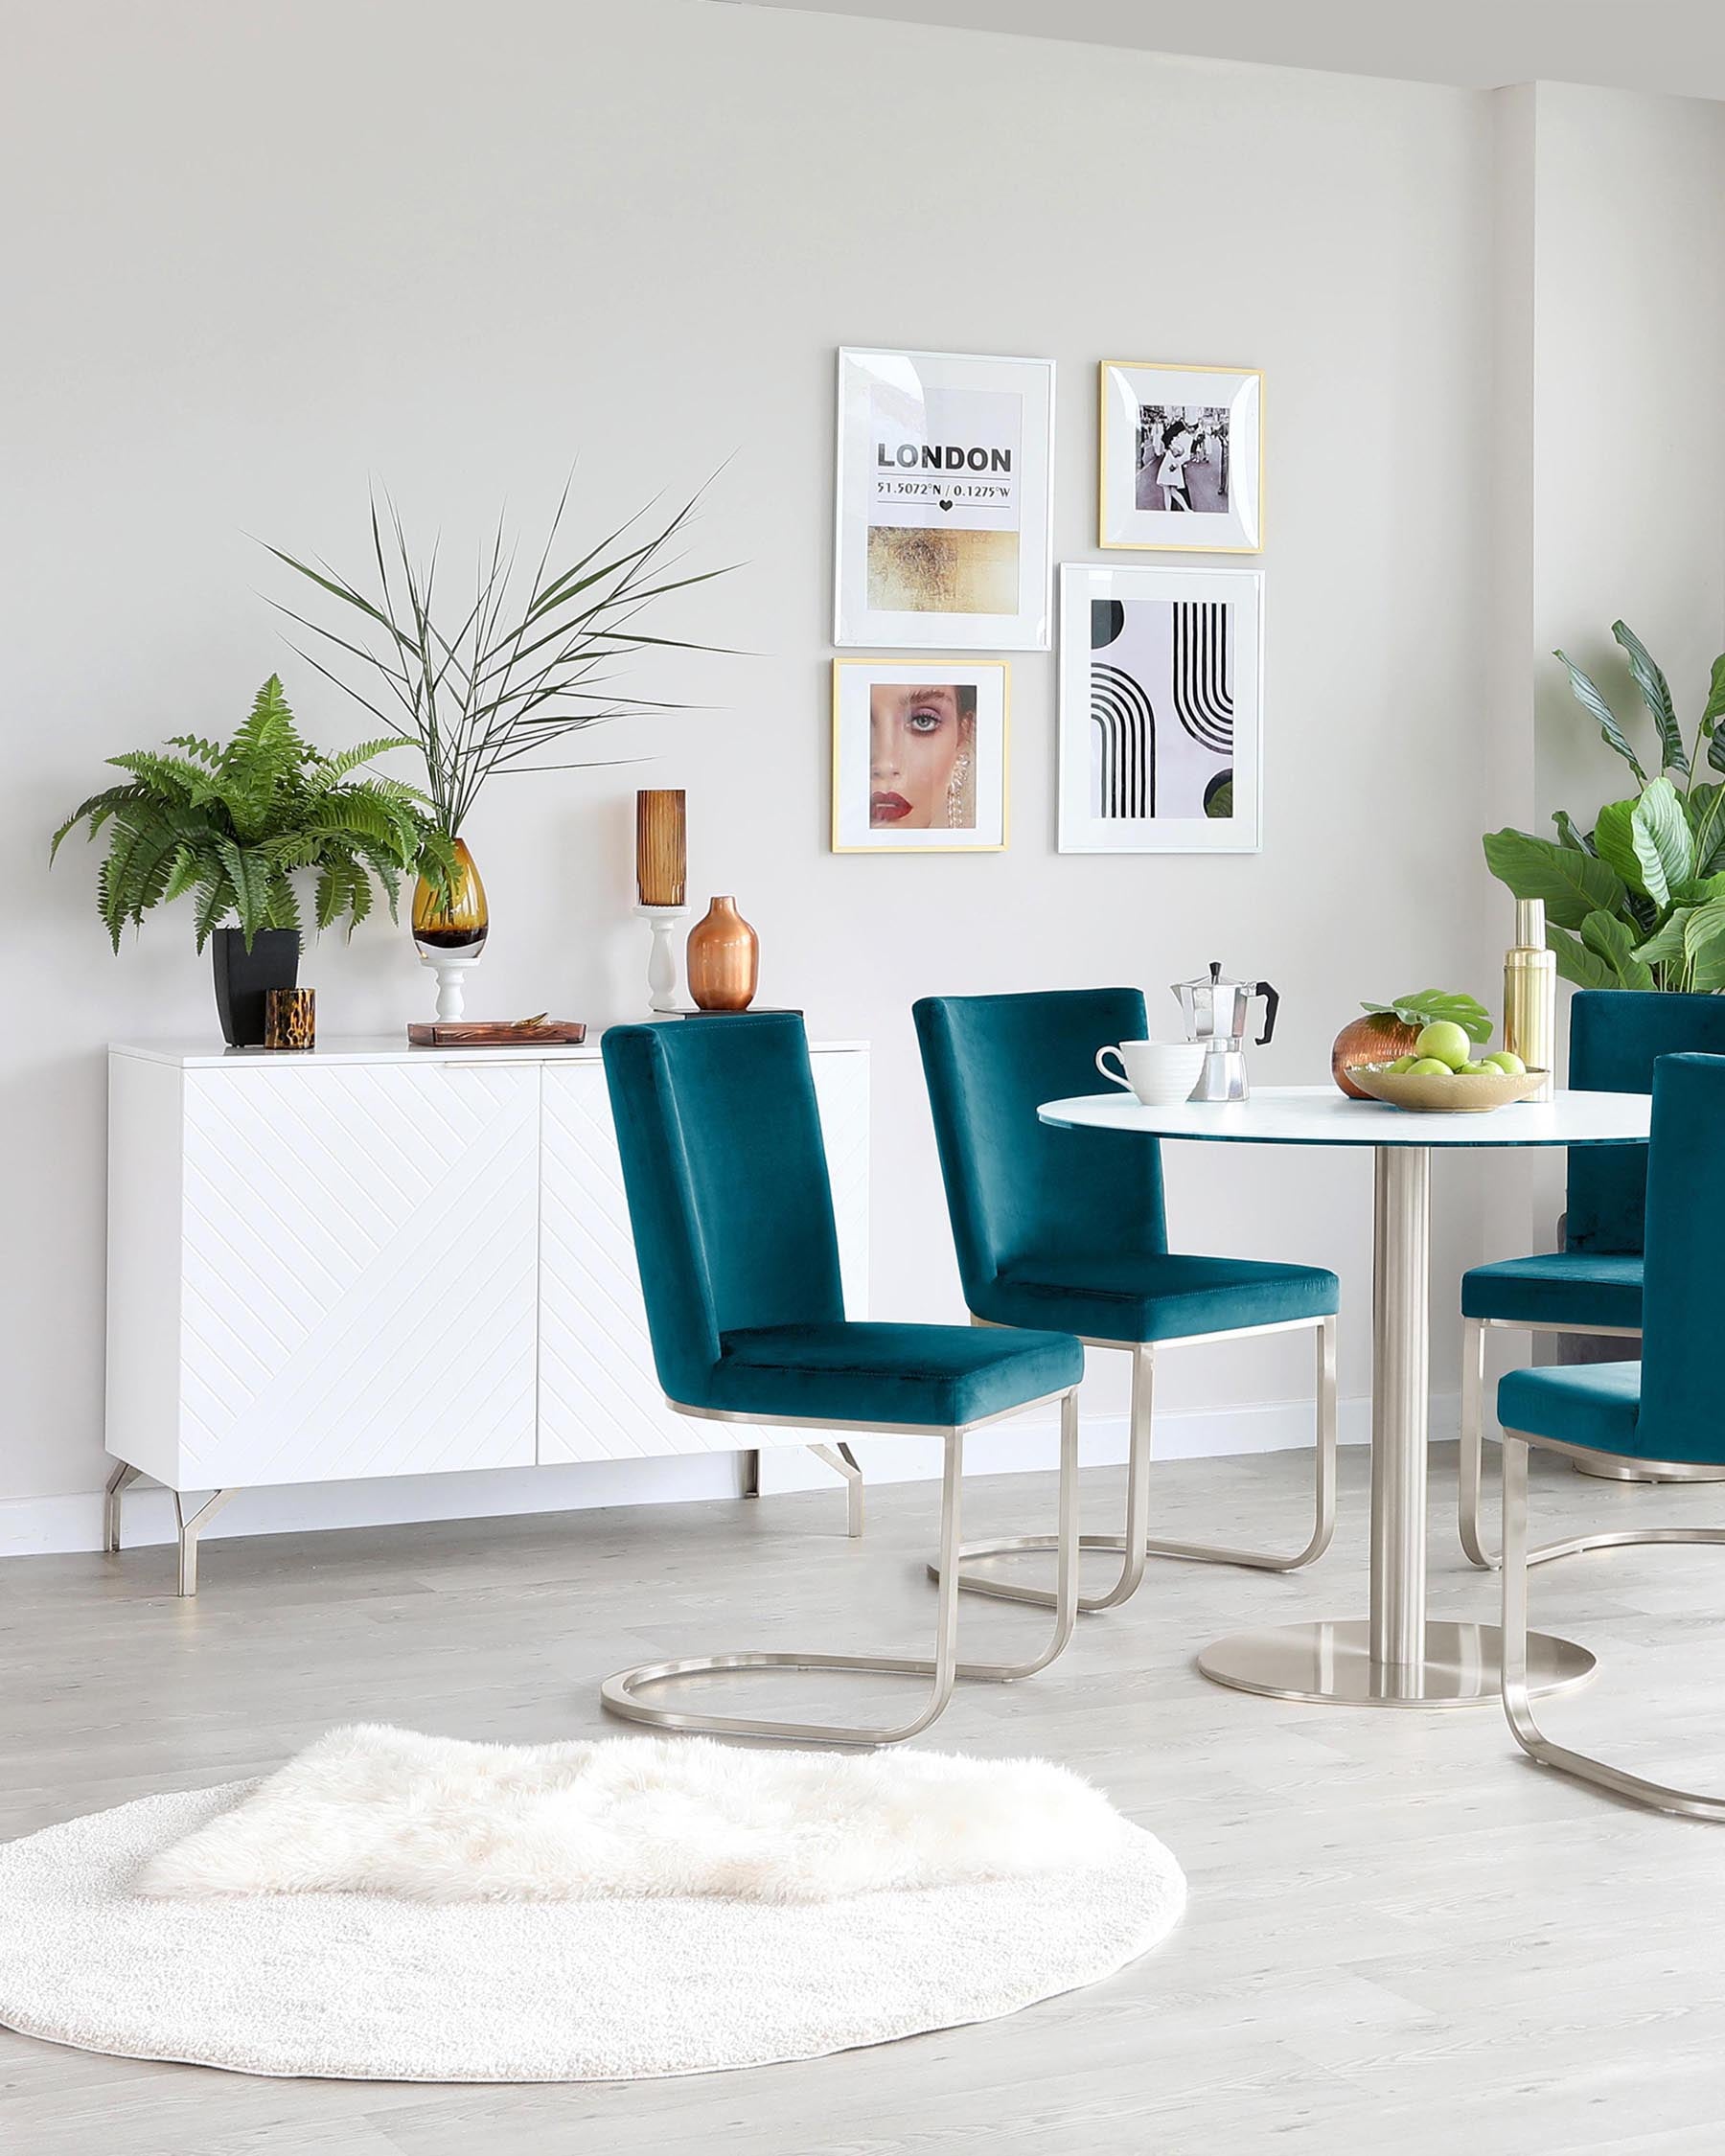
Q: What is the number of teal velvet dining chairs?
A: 4